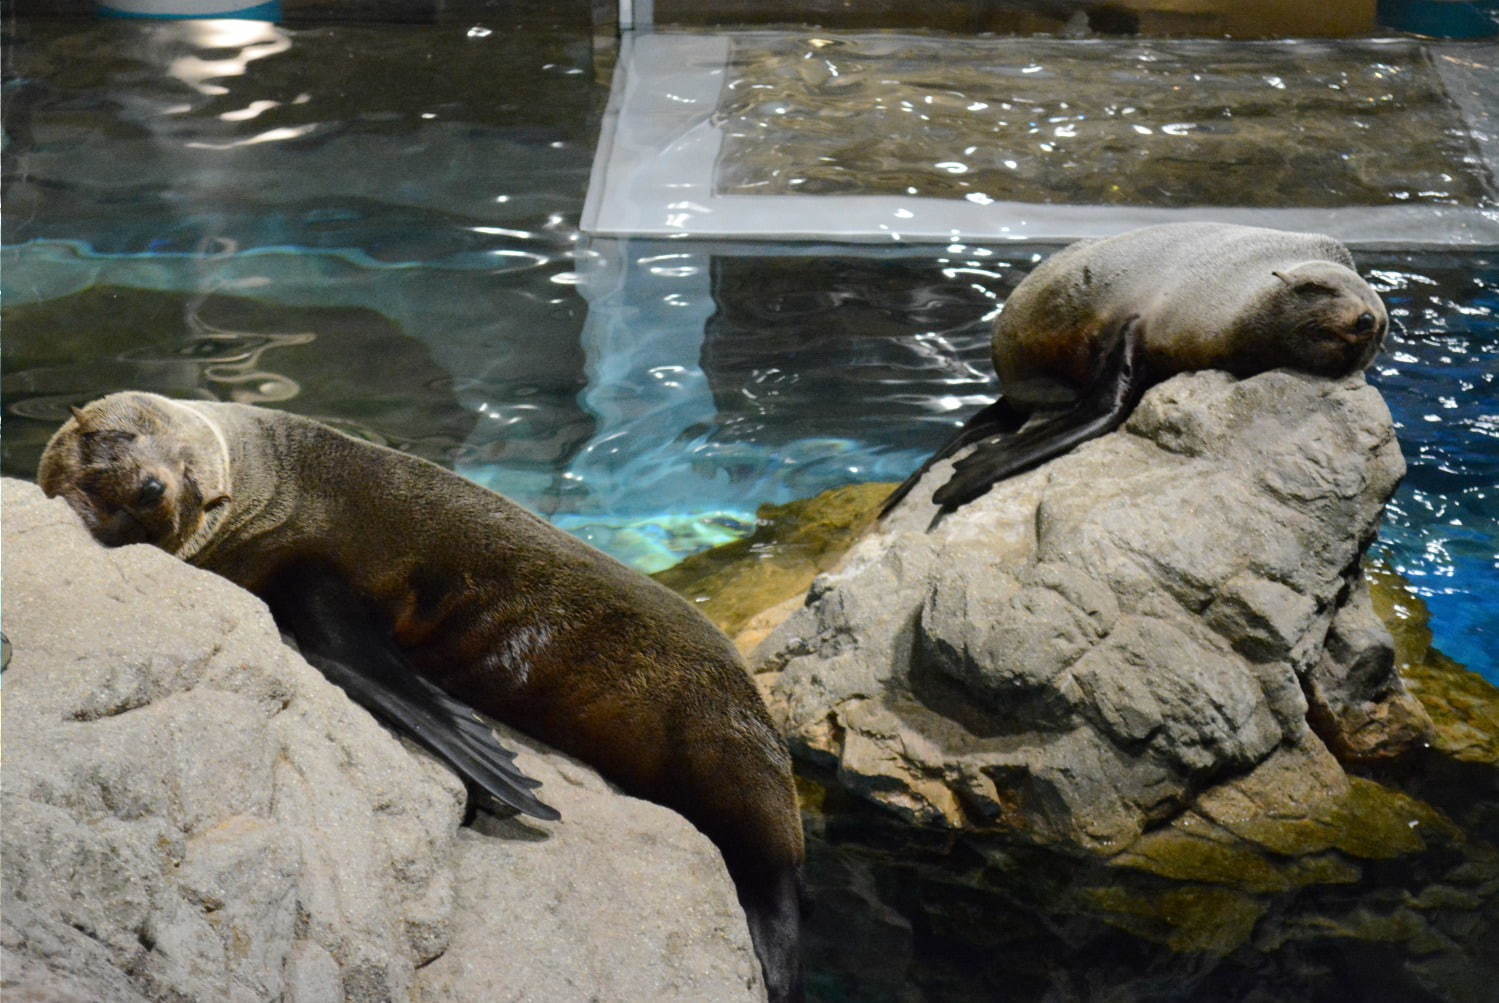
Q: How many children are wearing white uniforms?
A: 0